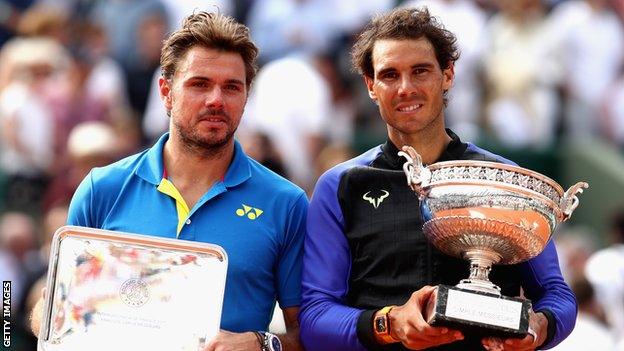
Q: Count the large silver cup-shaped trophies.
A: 1